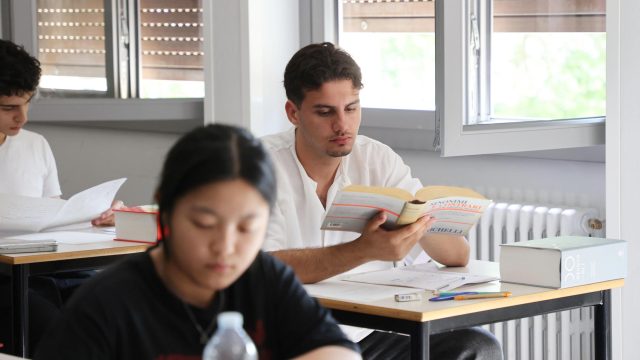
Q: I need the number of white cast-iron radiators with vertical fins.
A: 1